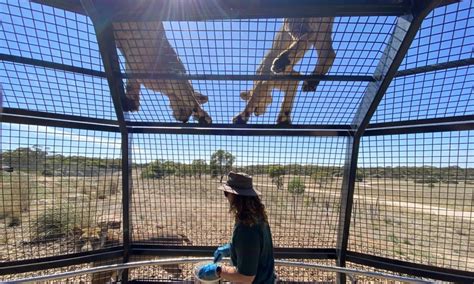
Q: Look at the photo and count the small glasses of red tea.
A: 0